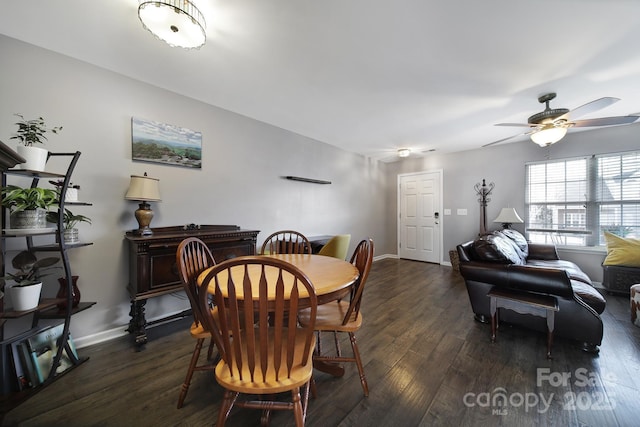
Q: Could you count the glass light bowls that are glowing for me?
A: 3